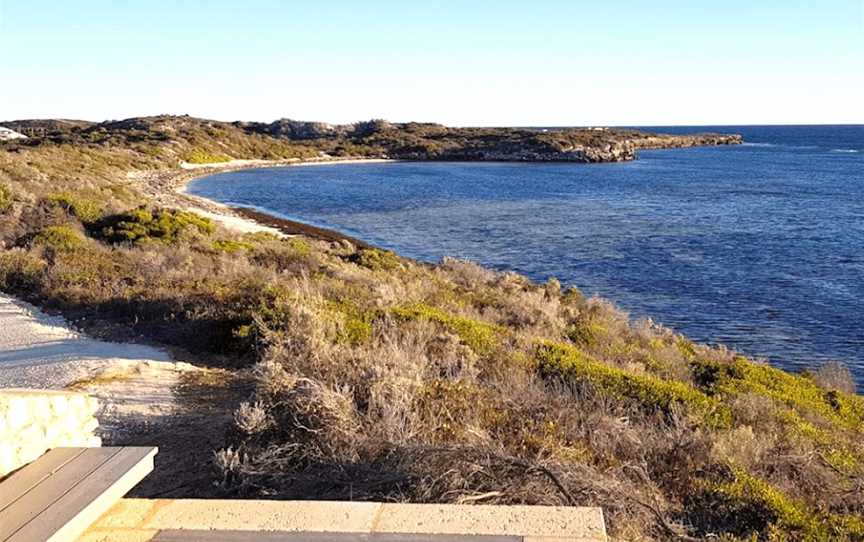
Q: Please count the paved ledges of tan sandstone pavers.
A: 1